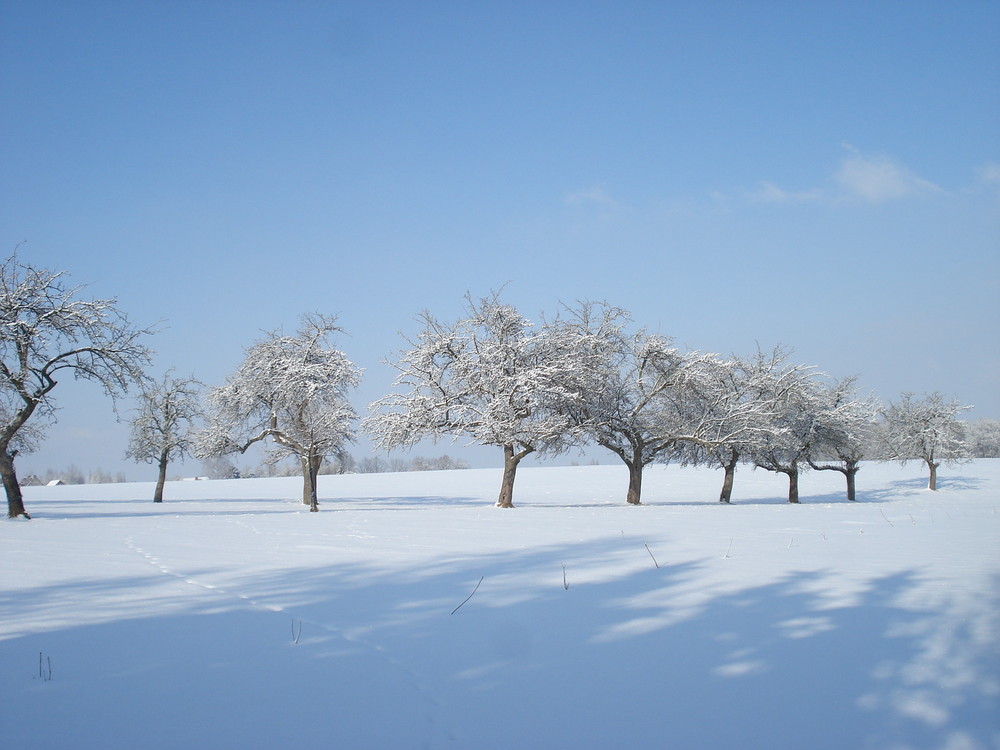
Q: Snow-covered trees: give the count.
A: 9